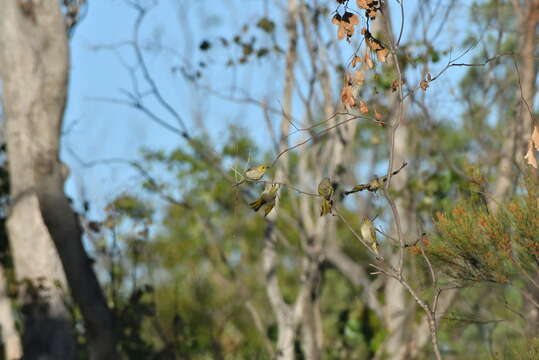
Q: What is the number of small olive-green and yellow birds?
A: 5